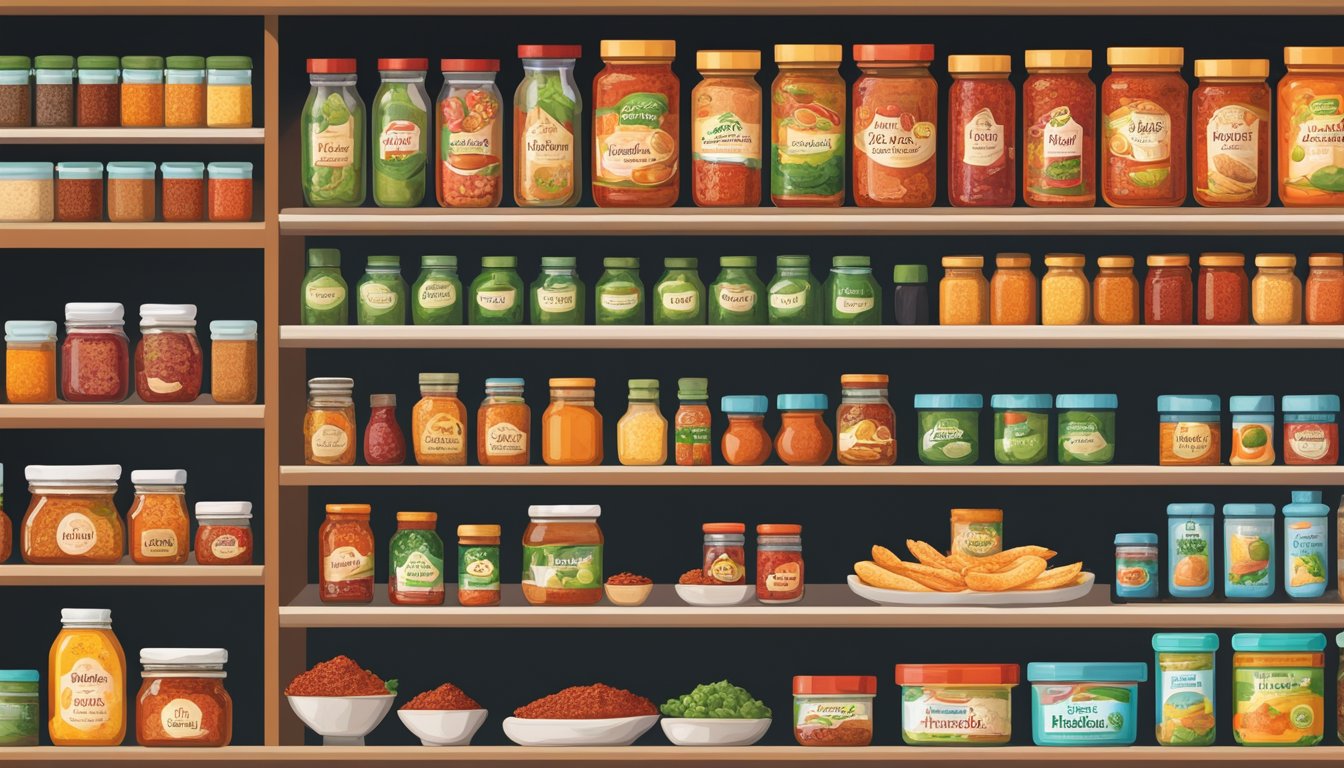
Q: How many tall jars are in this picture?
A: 13